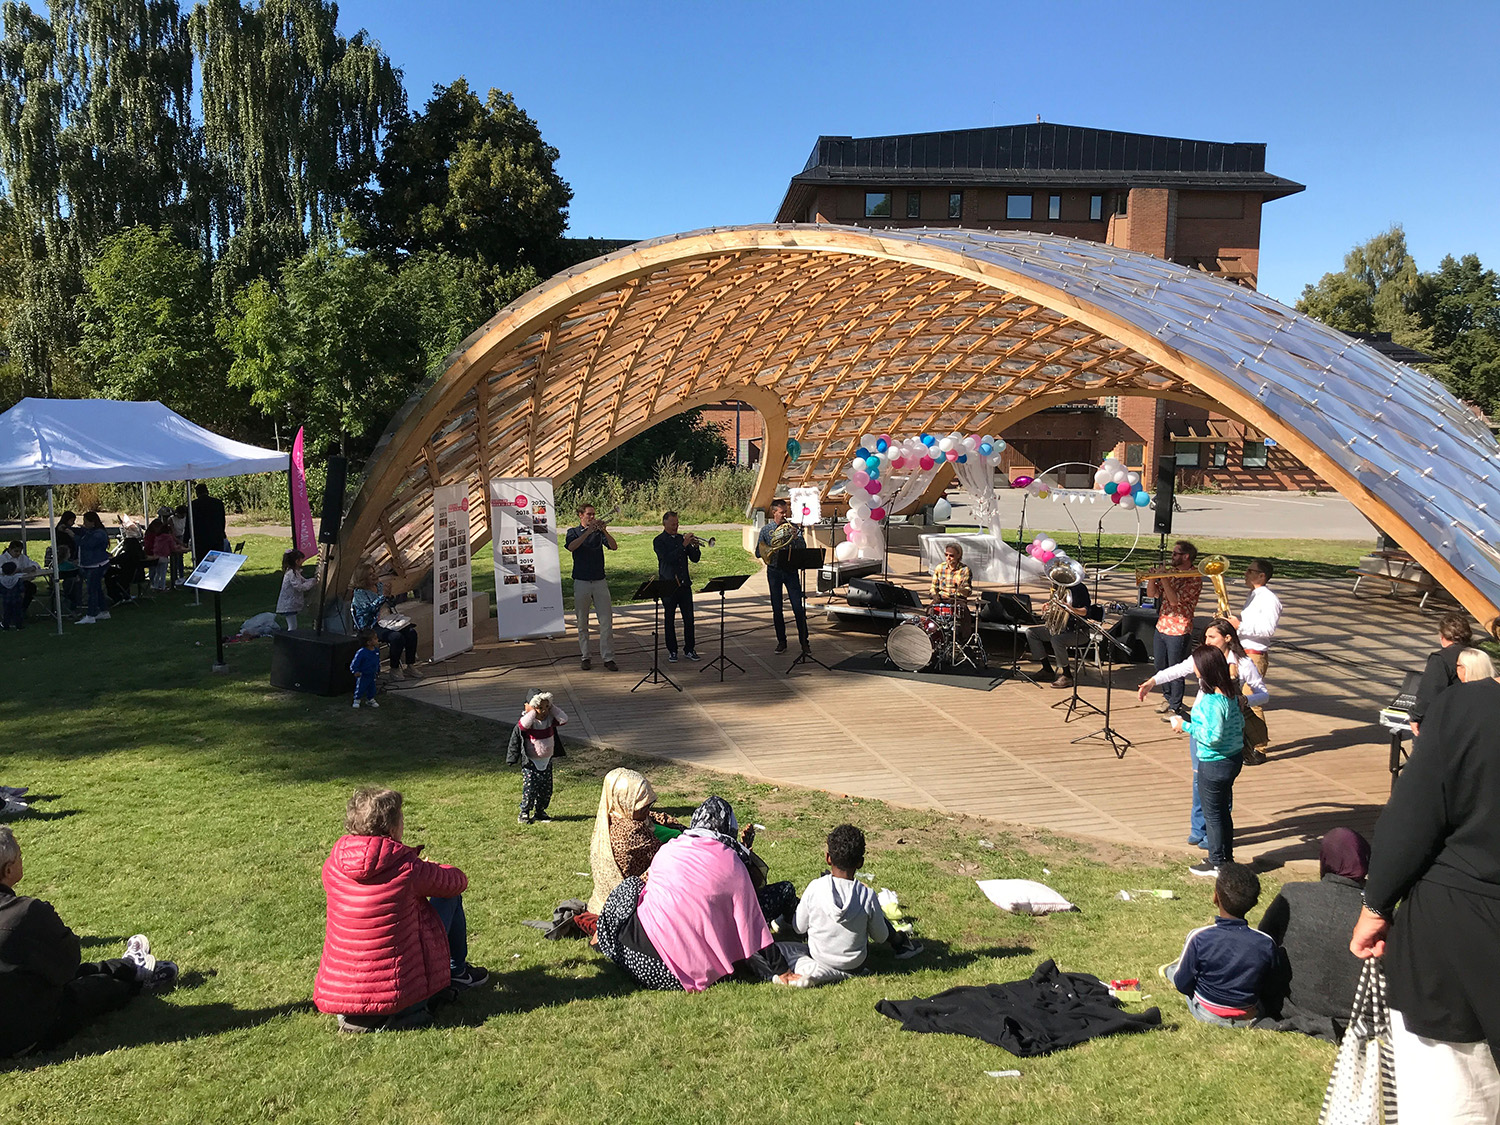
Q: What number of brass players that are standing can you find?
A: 5